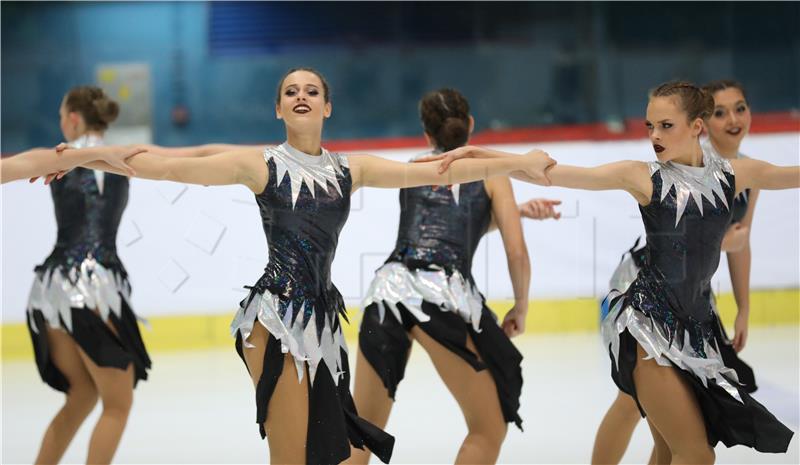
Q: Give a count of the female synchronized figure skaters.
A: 5